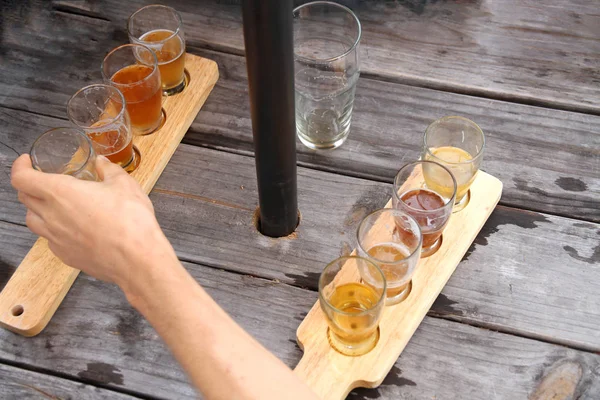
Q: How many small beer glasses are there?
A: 8